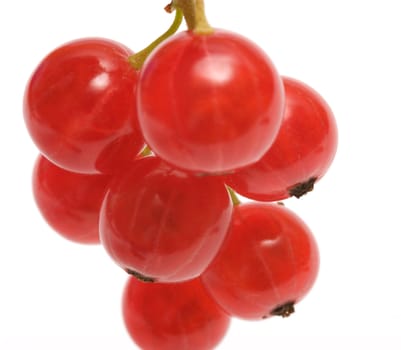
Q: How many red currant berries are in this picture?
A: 7